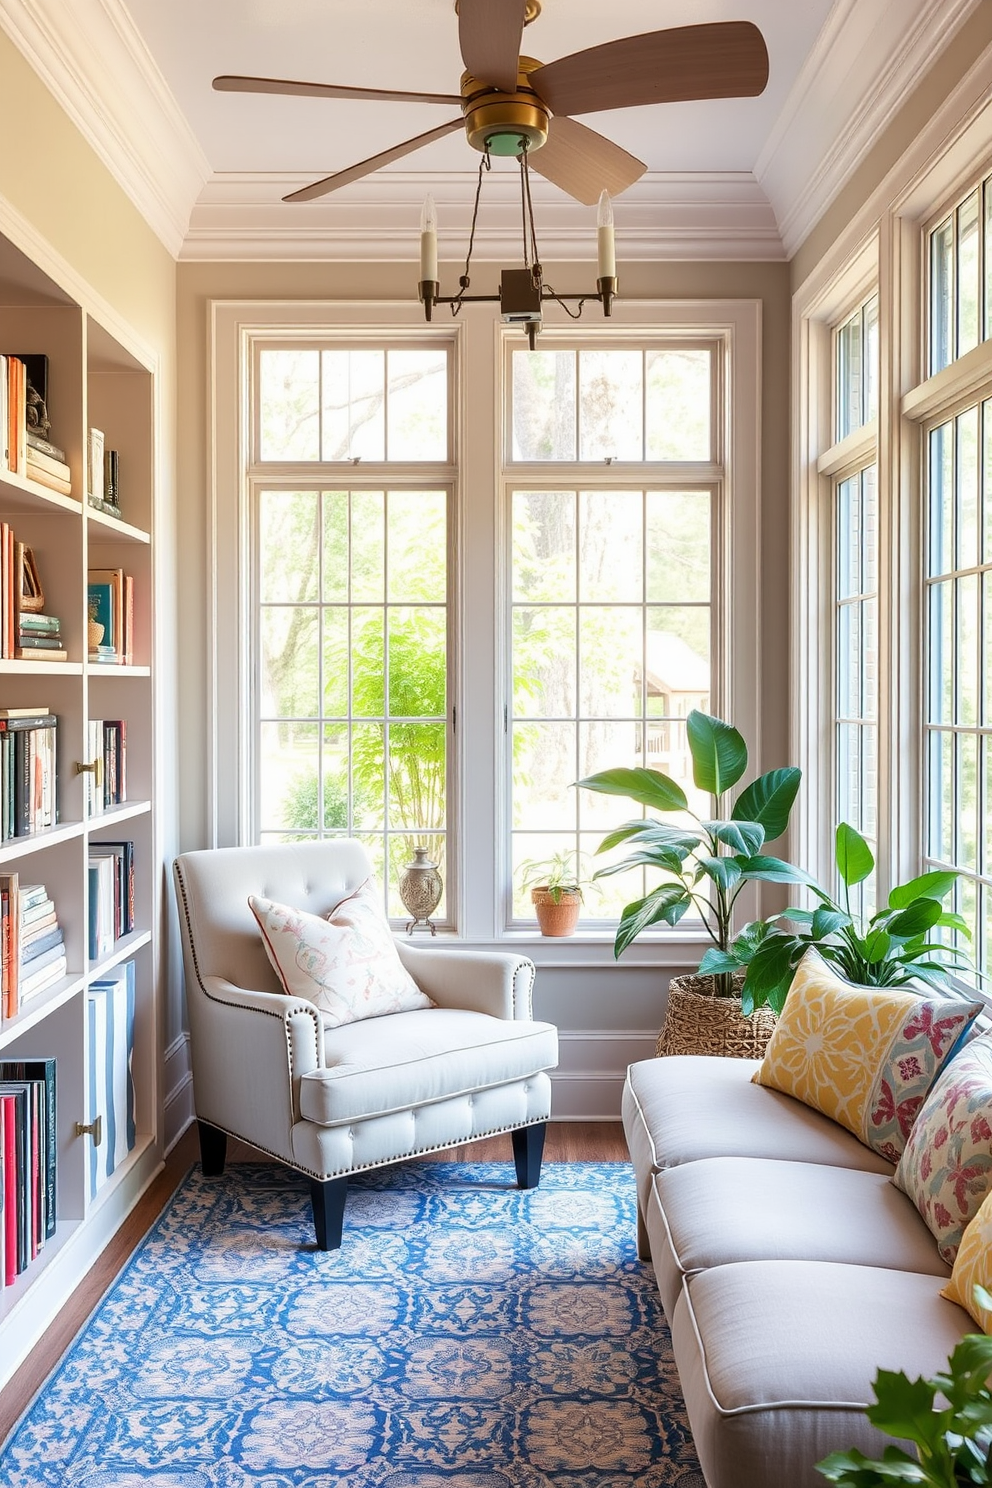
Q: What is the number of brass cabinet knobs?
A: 2